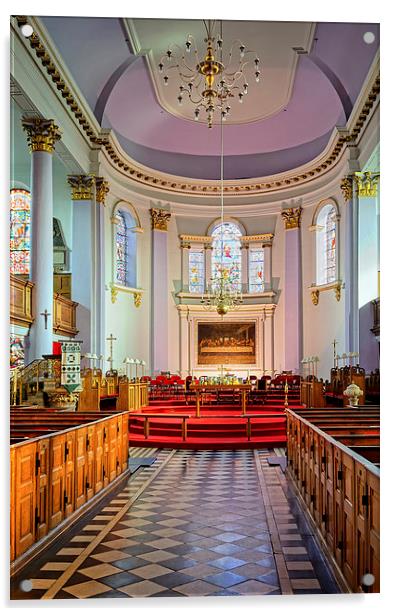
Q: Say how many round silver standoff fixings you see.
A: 4